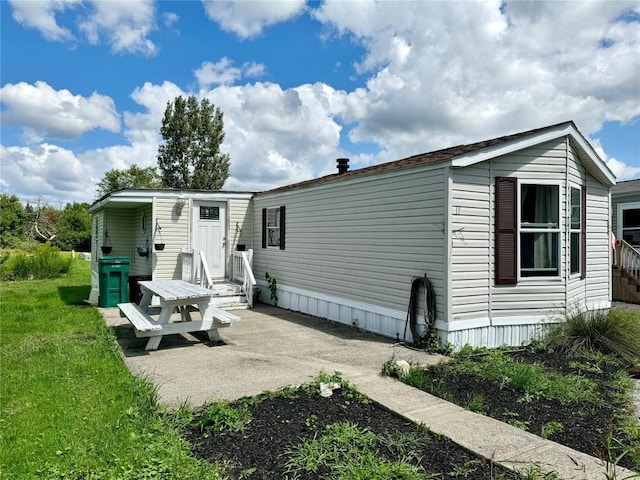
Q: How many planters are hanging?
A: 4